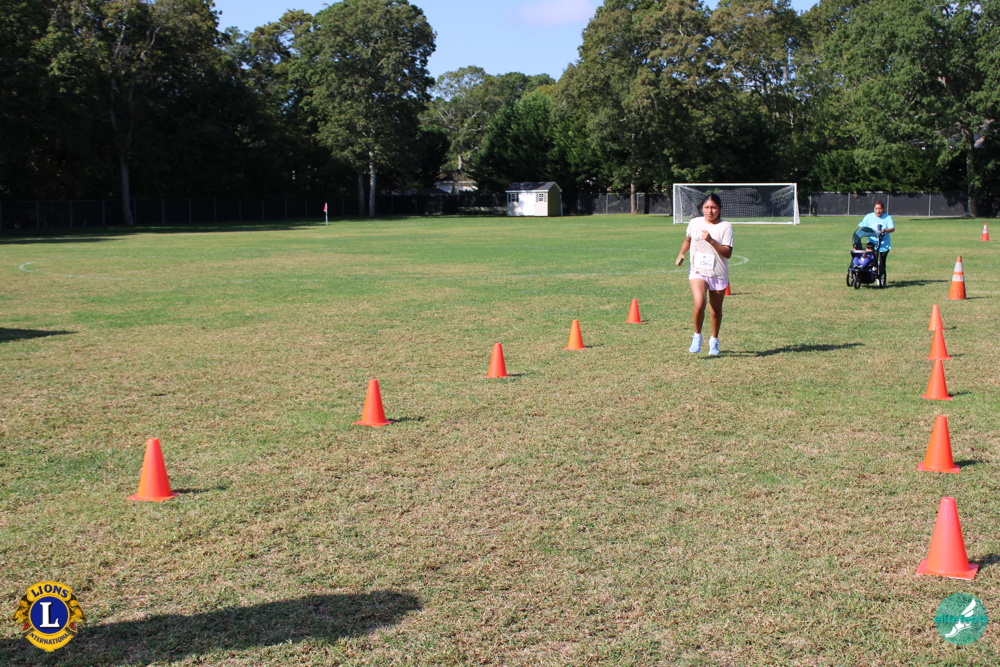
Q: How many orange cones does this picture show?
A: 13